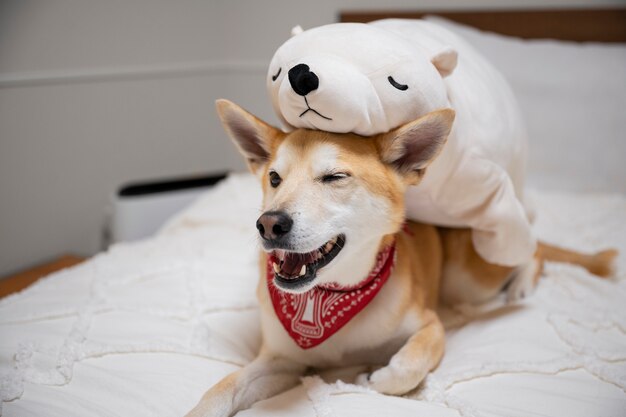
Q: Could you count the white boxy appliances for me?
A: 1